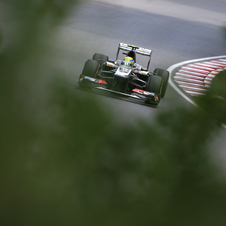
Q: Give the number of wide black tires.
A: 4